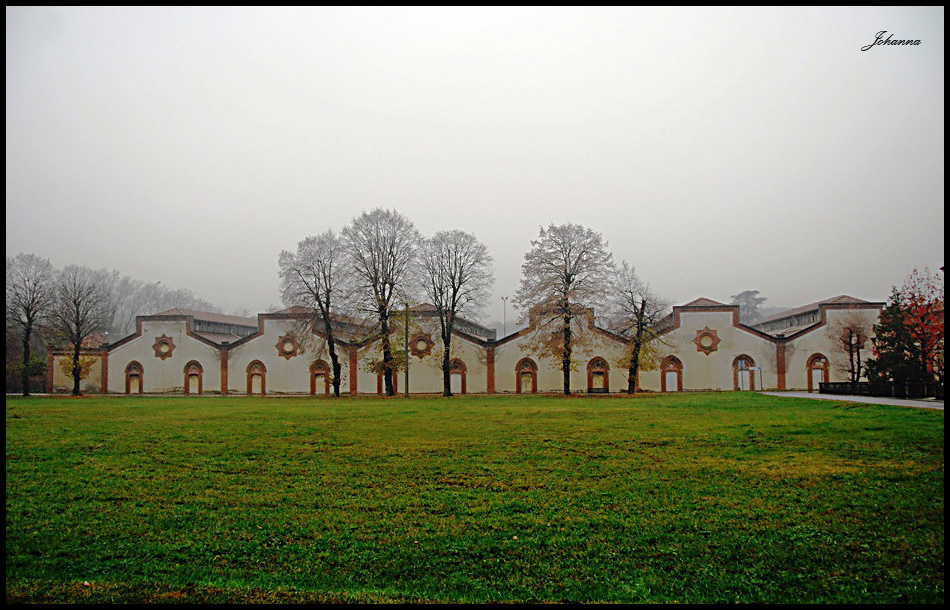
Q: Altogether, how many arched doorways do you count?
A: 11